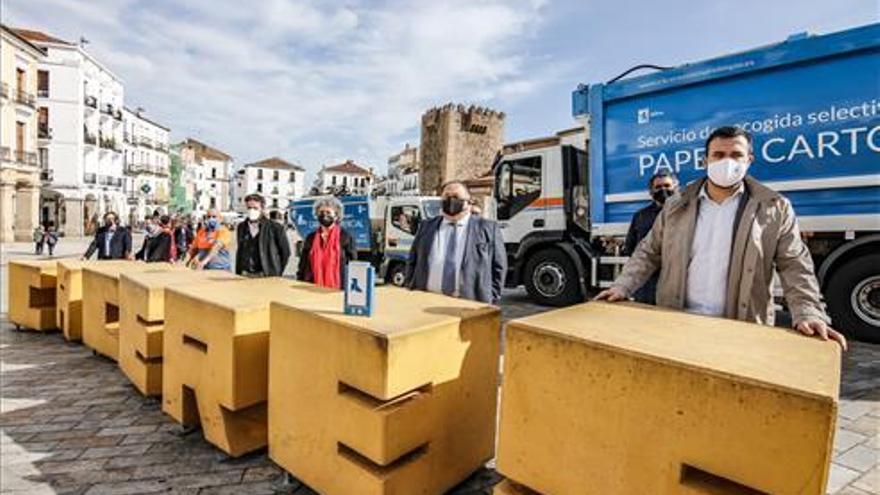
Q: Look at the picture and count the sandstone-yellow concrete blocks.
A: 7